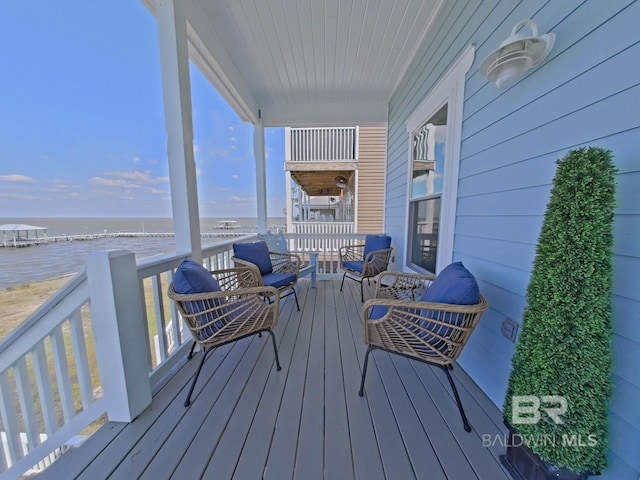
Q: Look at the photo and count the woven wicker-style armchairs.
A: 4